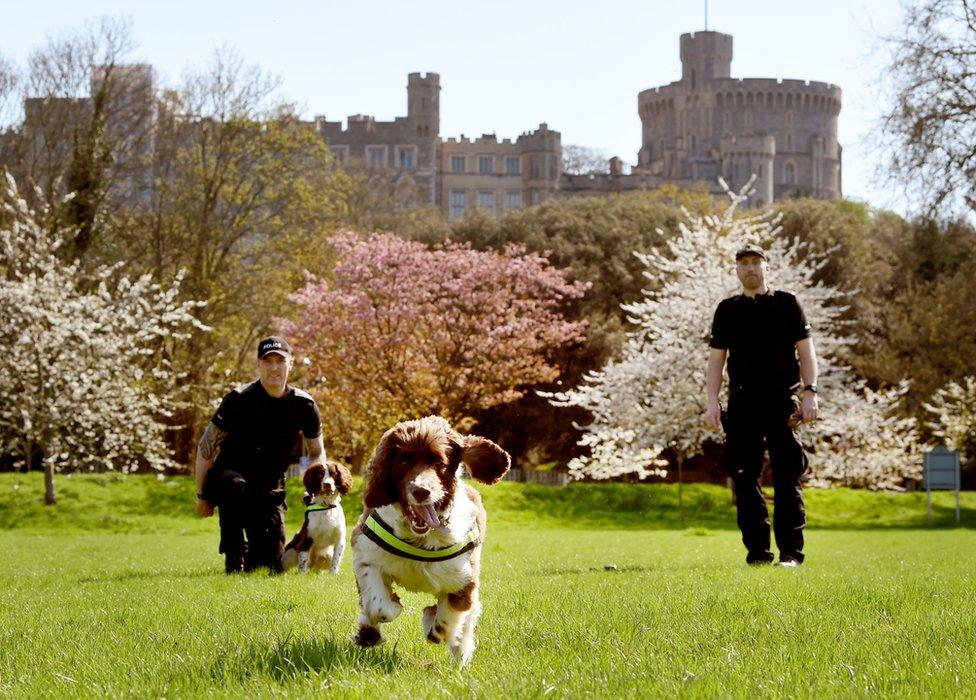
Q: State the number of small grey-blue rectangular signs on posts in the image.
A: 1